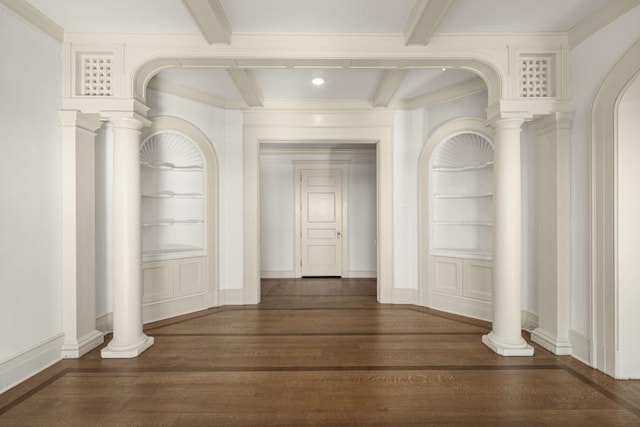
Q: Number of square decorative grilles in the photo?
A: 2